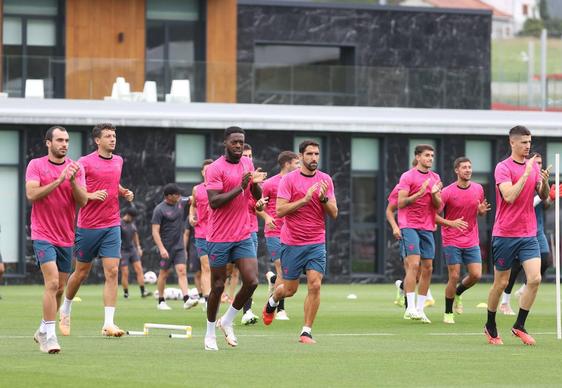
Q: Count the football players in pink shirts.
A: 11